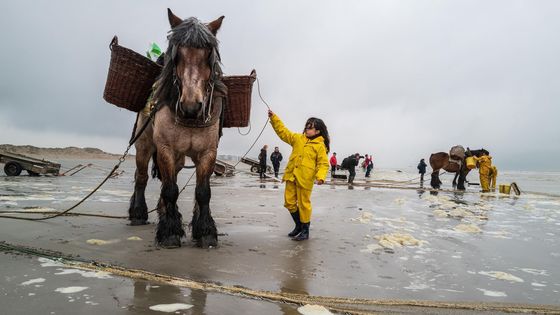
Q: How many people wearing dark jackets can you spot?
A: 4